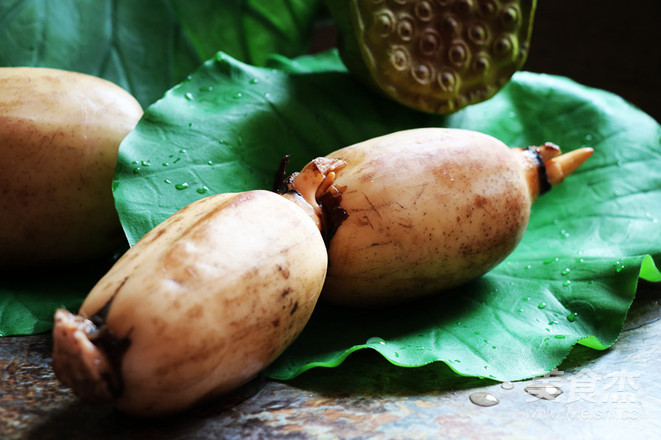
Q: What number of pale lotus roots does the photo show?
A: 3